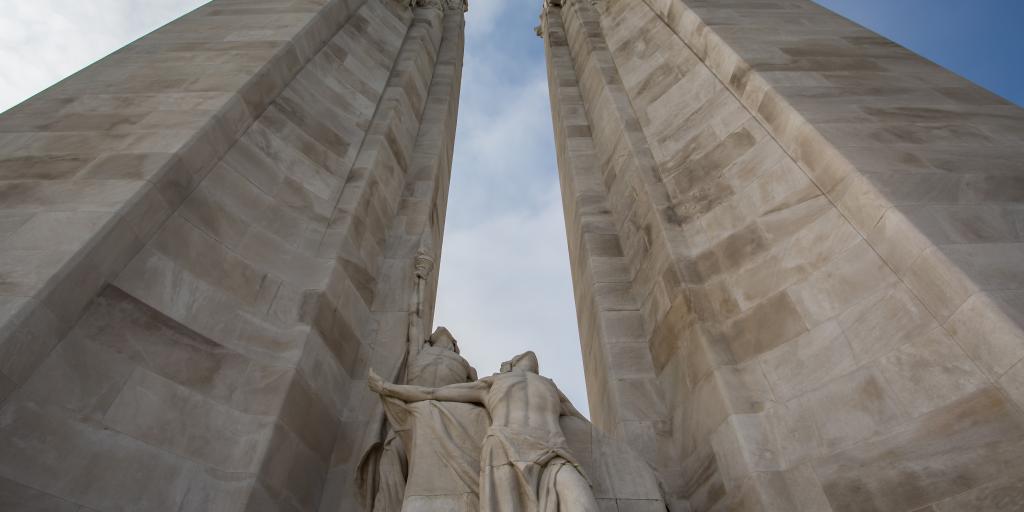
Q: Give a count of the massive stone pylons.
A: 2